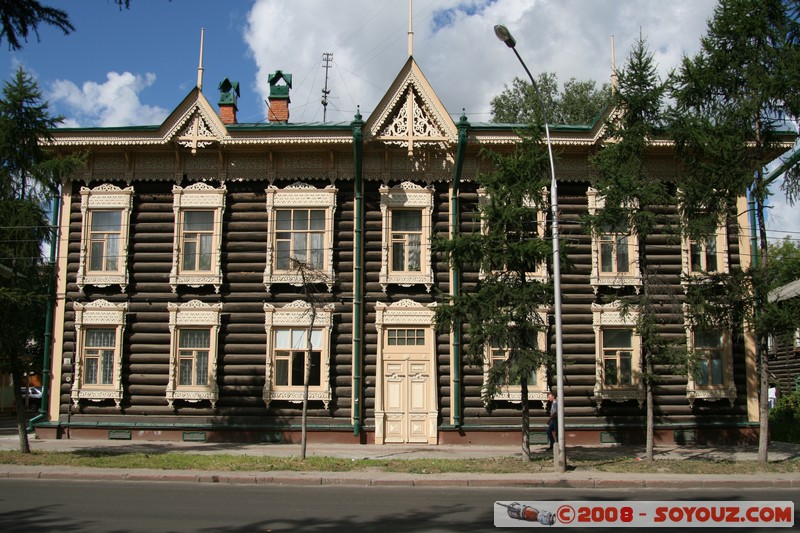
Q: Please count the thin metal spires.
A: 3